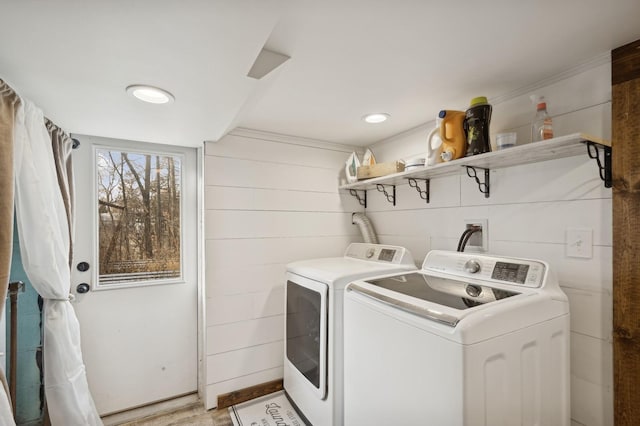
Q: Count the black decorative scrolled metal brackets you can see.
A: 5